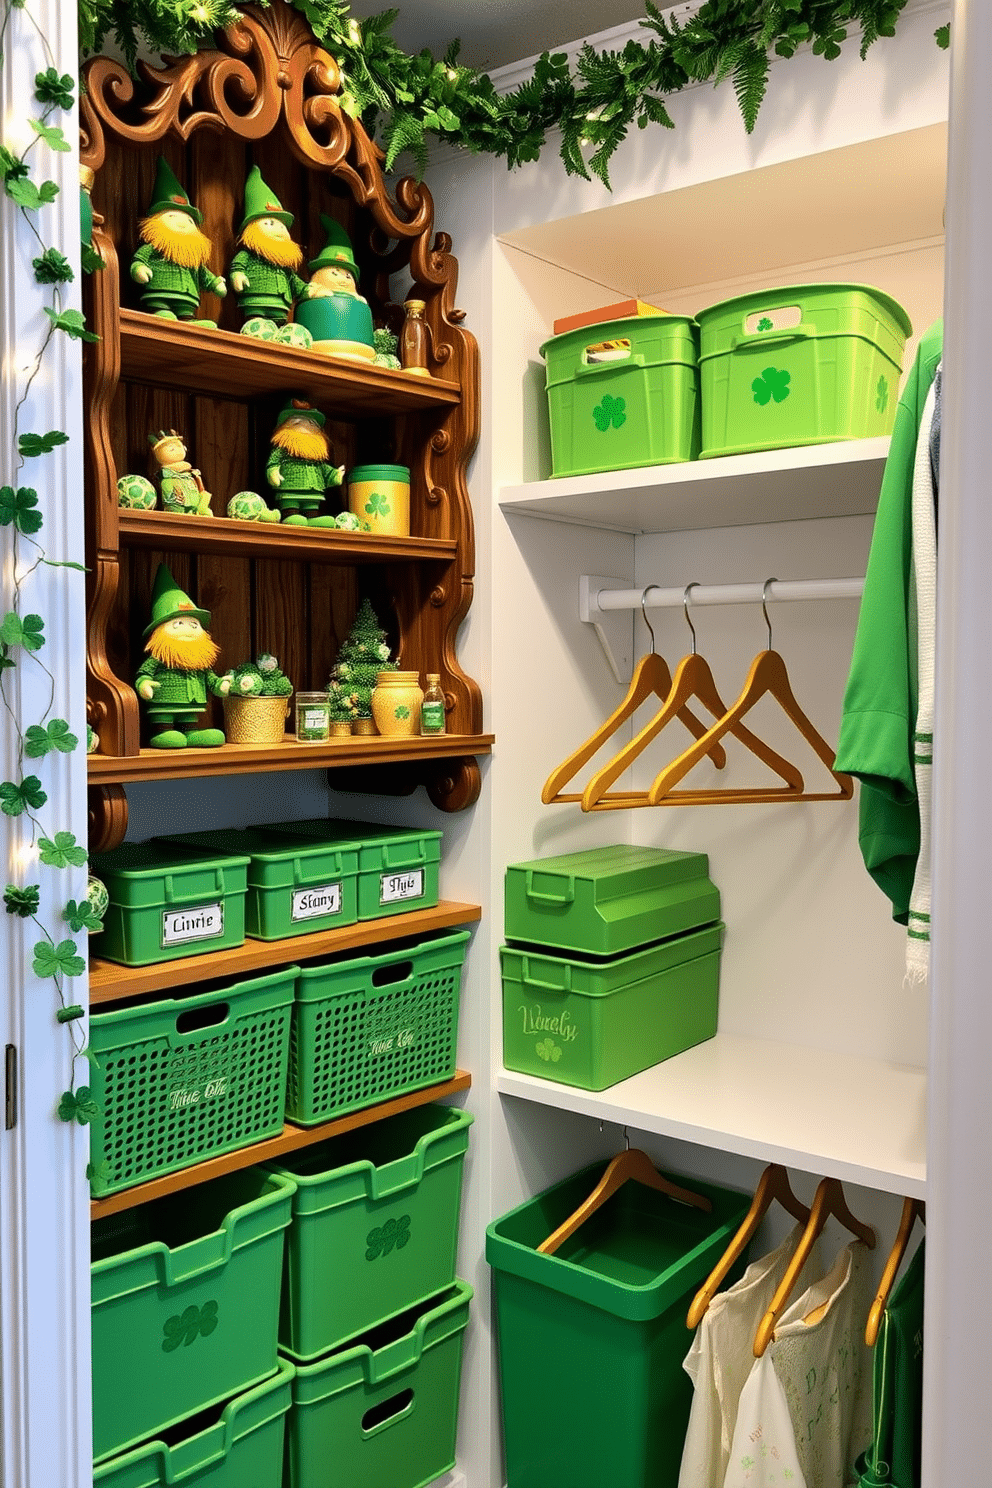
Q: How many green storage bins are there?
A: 14